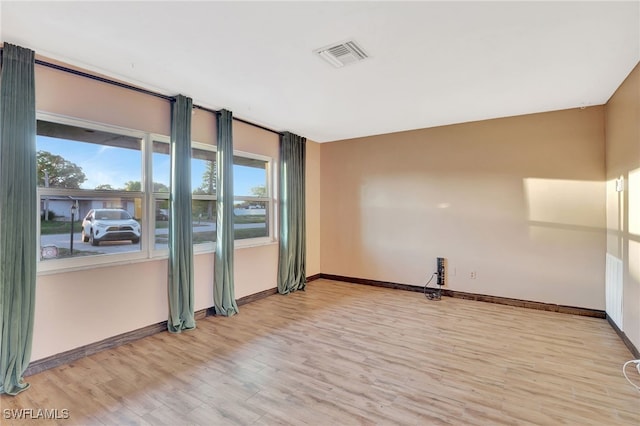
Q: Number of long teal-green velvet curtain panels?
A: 4